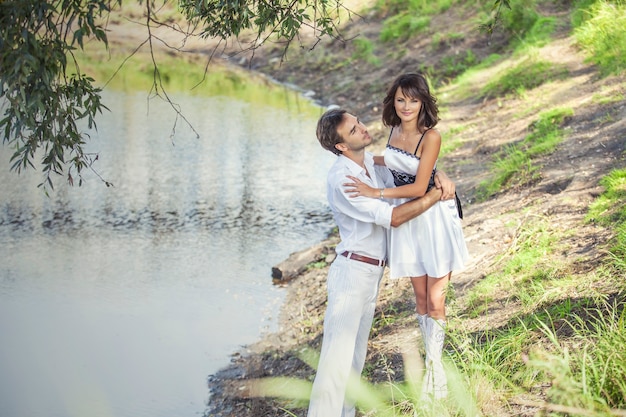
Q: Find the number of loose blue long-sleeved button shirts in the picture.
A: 0